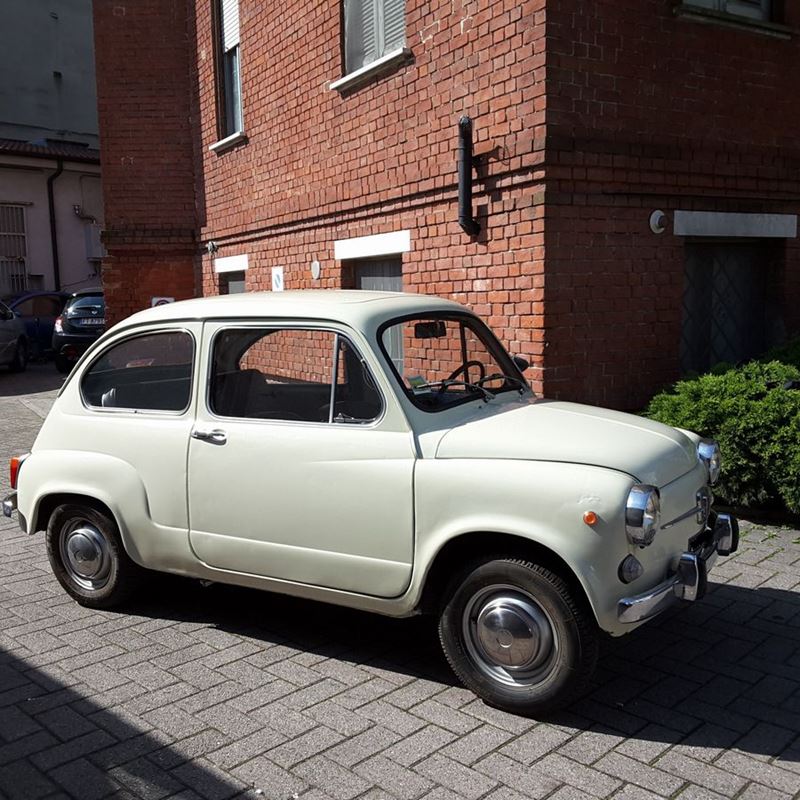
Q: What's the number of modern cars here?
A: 3